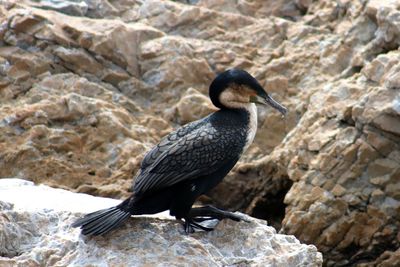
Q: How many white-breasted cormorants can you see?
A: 1